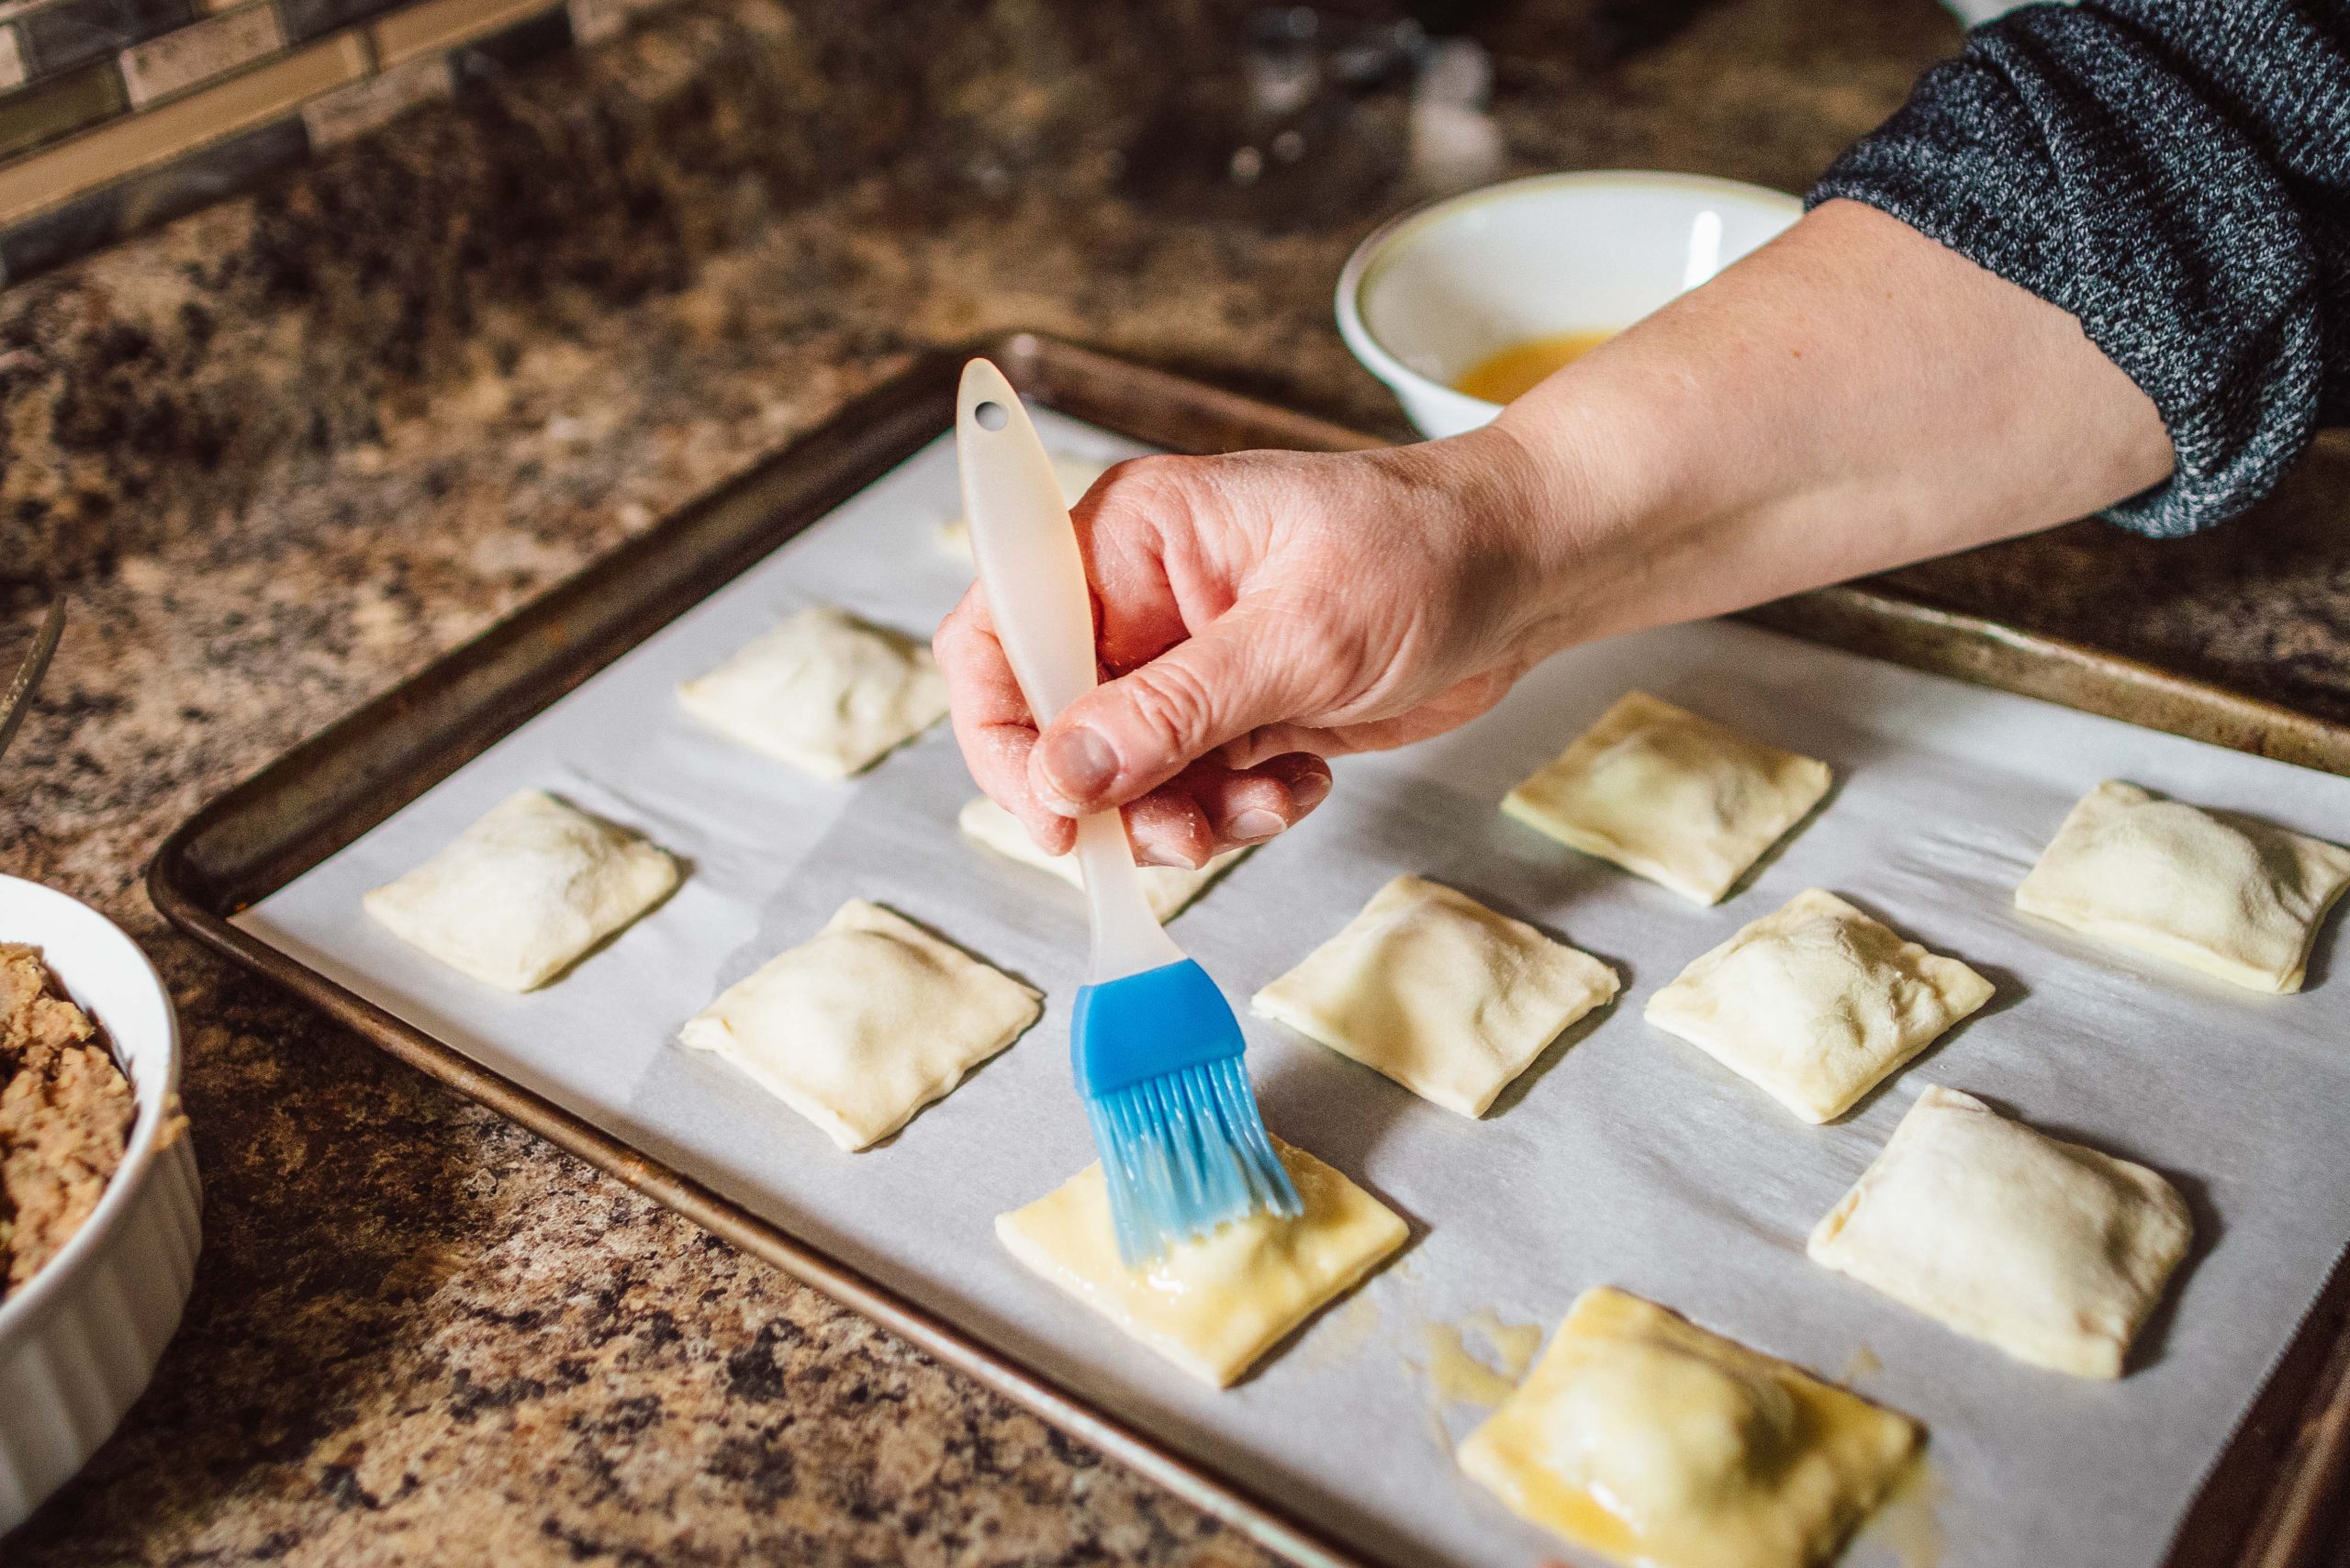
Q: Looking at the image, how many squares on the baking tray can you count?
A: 12